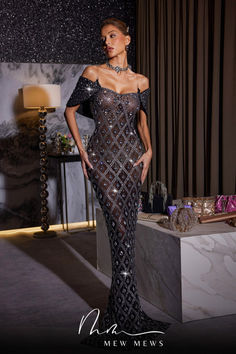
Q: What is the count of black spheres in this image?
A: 15